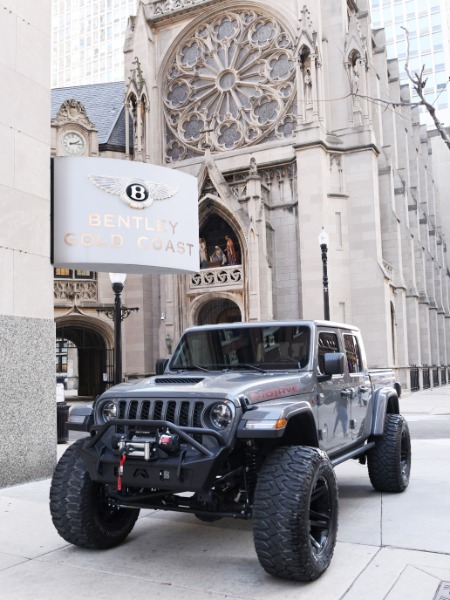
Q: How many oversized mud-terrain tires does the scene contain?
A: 3